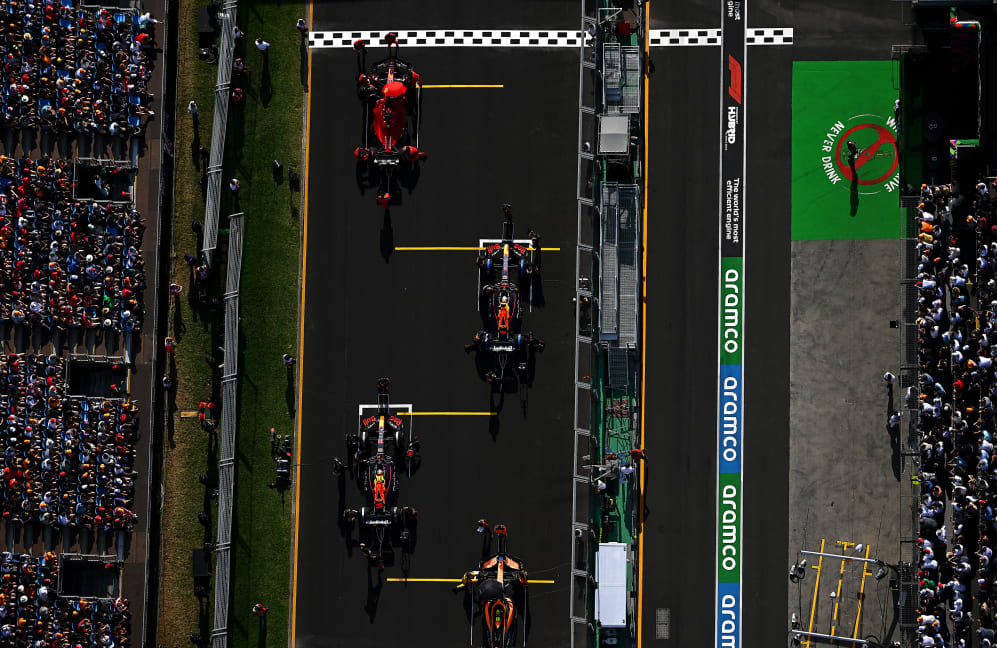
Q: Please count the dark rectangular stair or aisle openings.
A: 3